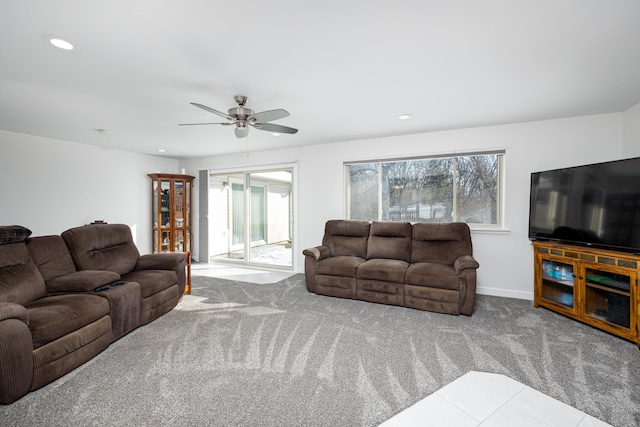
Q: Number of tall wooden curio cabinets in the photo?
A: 1